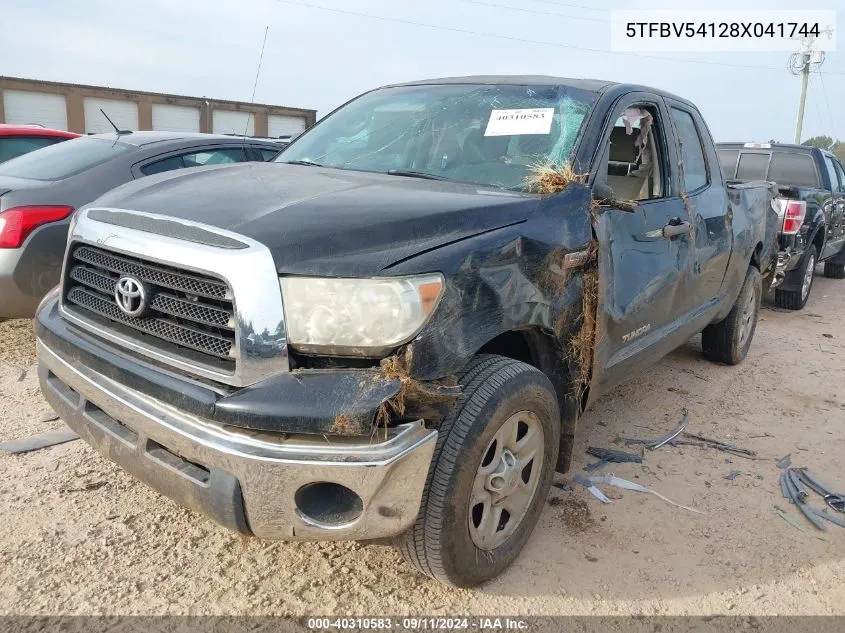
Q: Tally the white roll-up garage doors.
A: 5